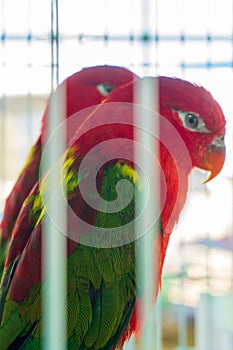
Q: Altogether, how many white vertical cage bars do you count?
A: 2